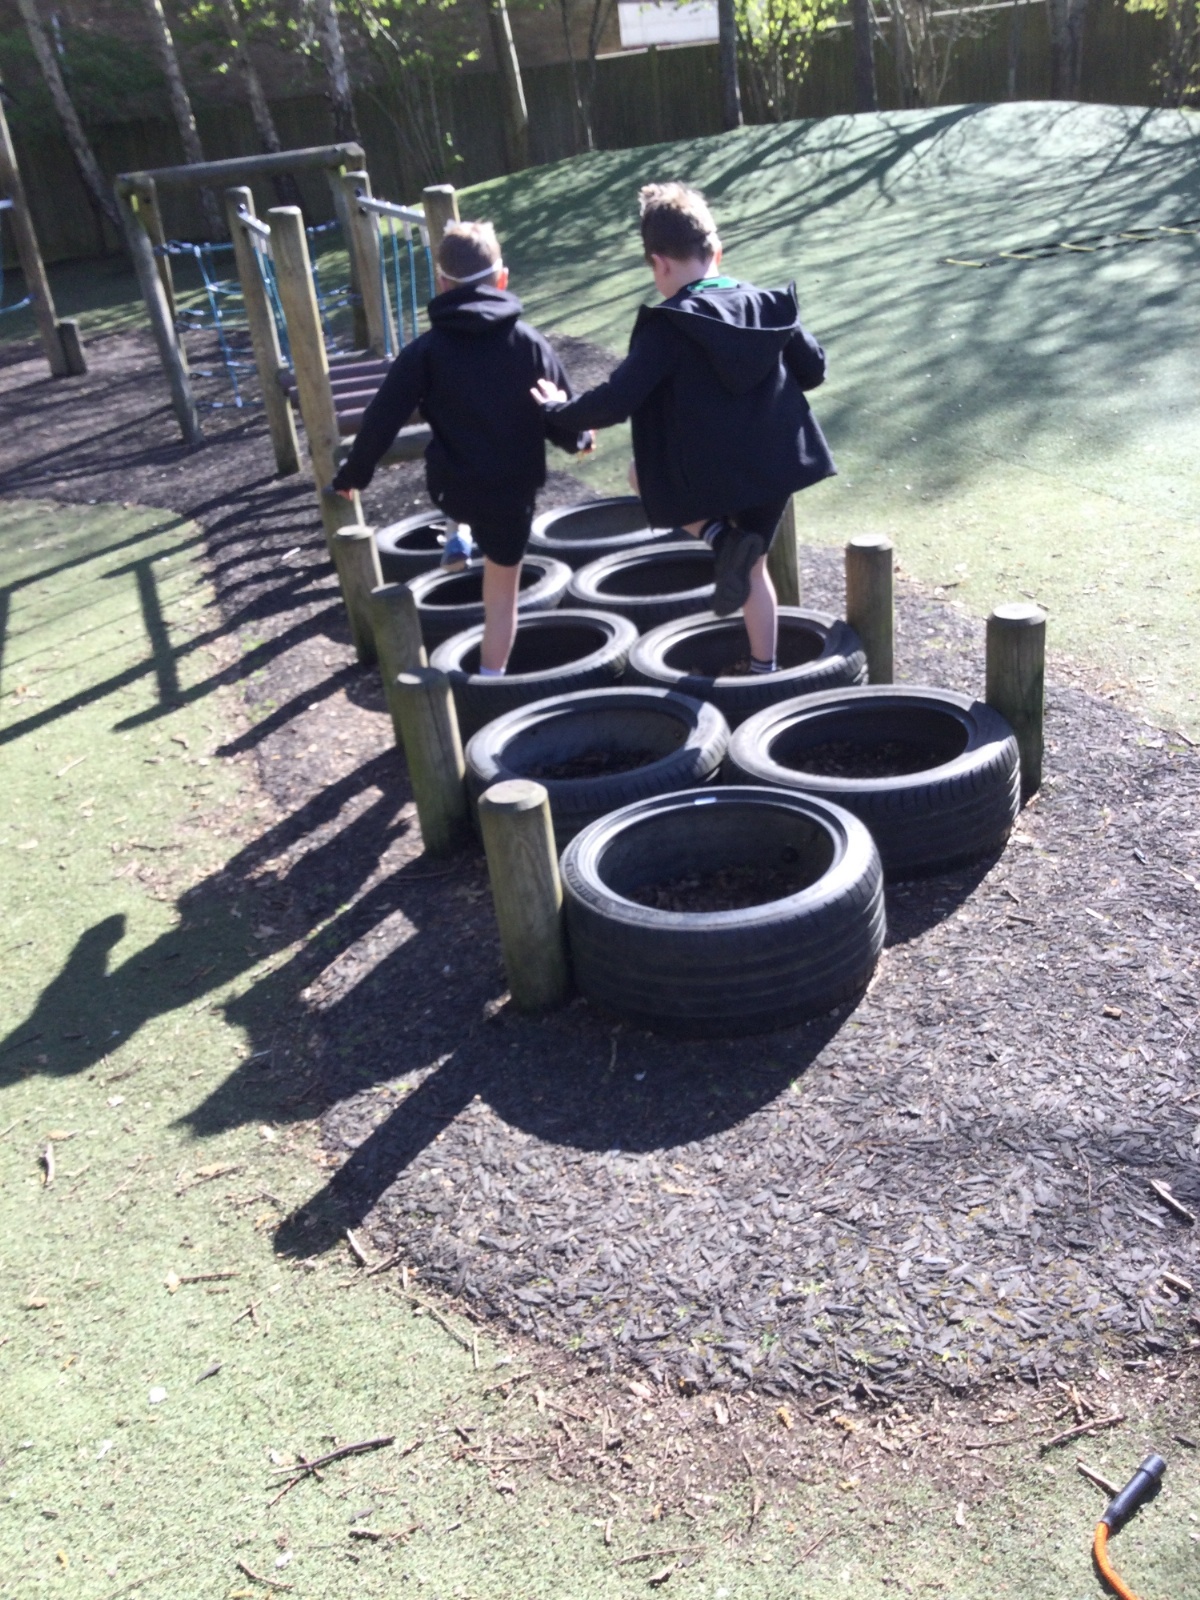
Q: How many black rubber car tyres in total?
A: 9